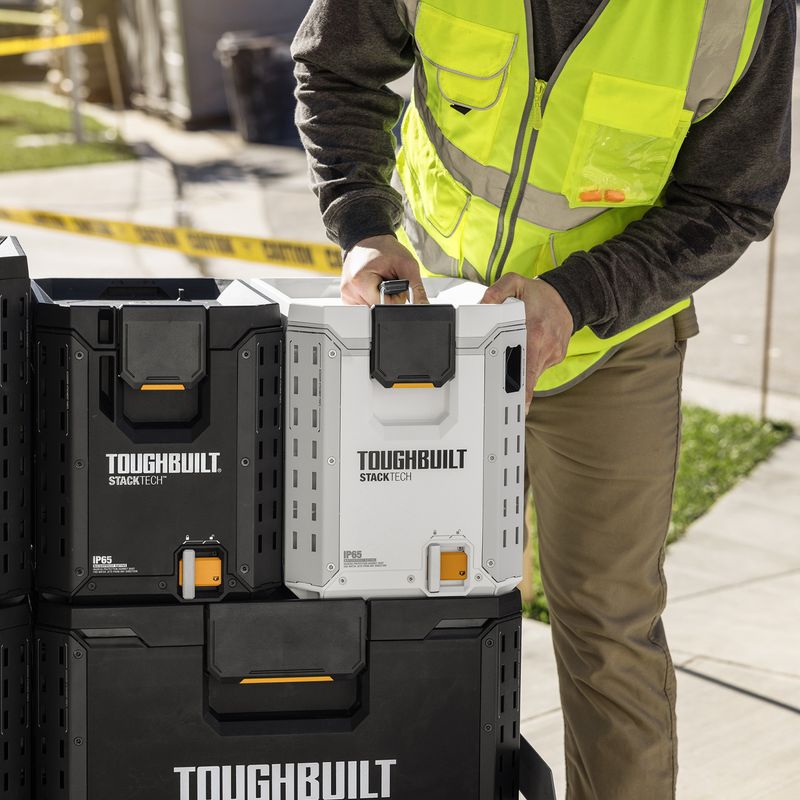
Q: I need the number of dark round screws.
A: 13